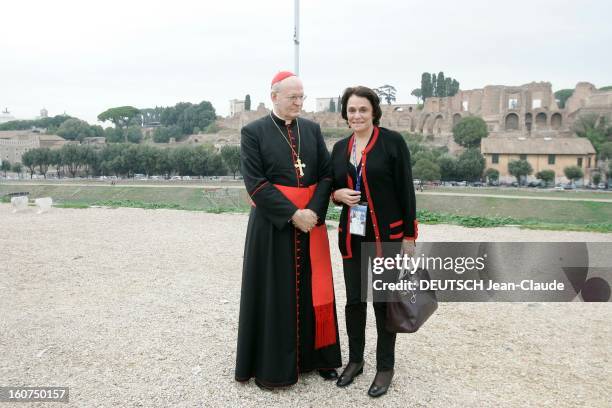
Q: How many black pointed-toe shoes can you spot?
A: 2